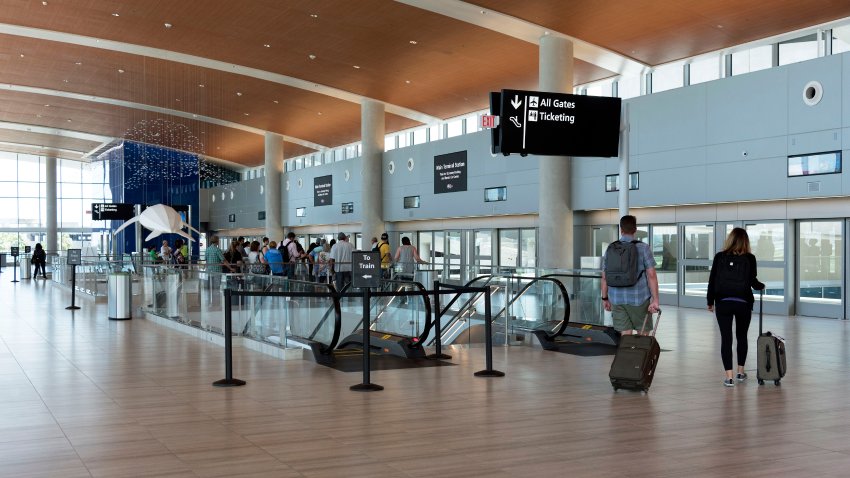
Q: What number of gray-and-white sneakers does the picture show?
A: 2